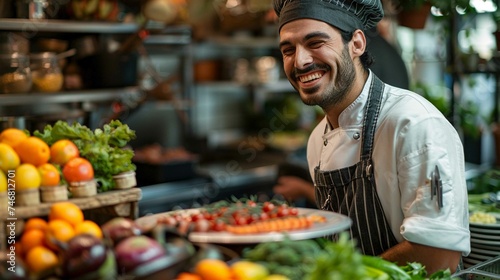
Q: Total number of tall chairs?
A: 0